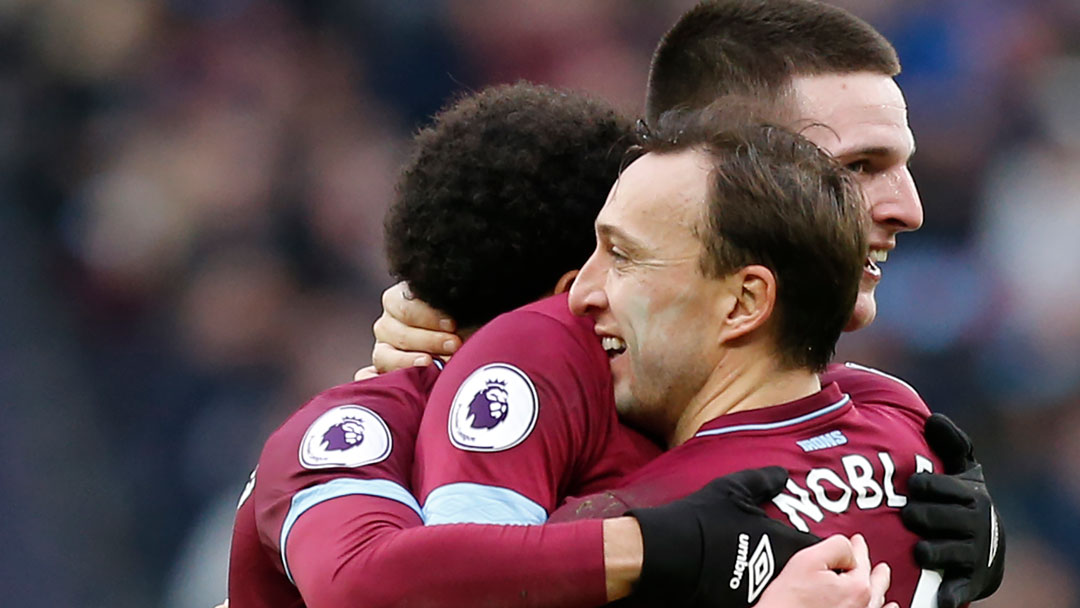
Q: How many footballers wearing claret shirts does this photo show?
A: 3